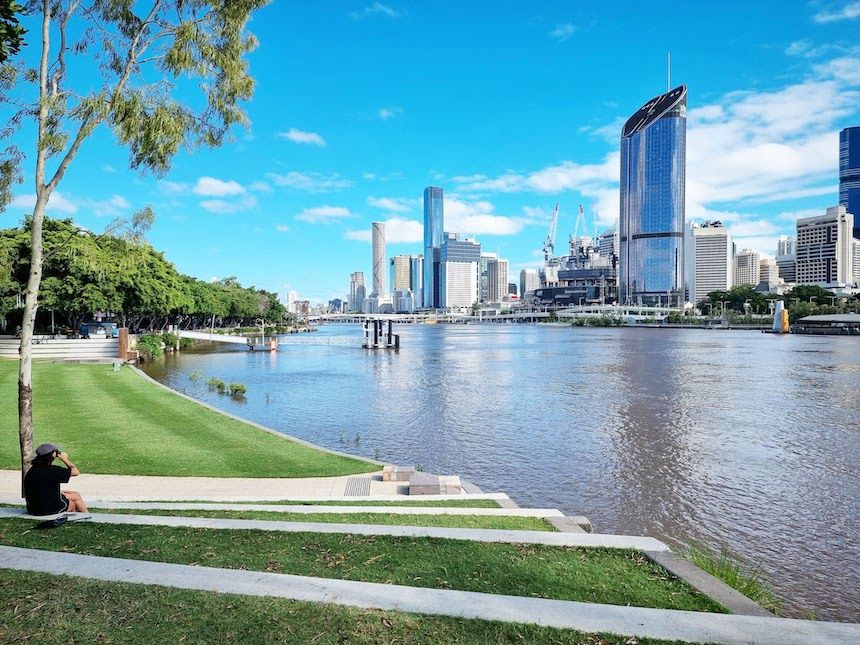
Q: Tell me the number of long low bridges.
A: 1